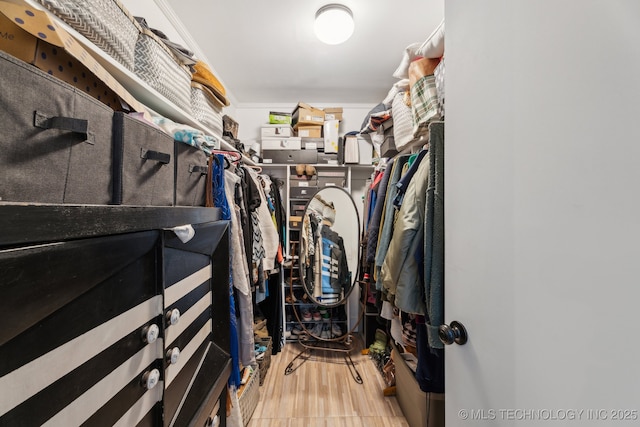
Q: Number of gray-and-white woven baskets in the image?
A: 3